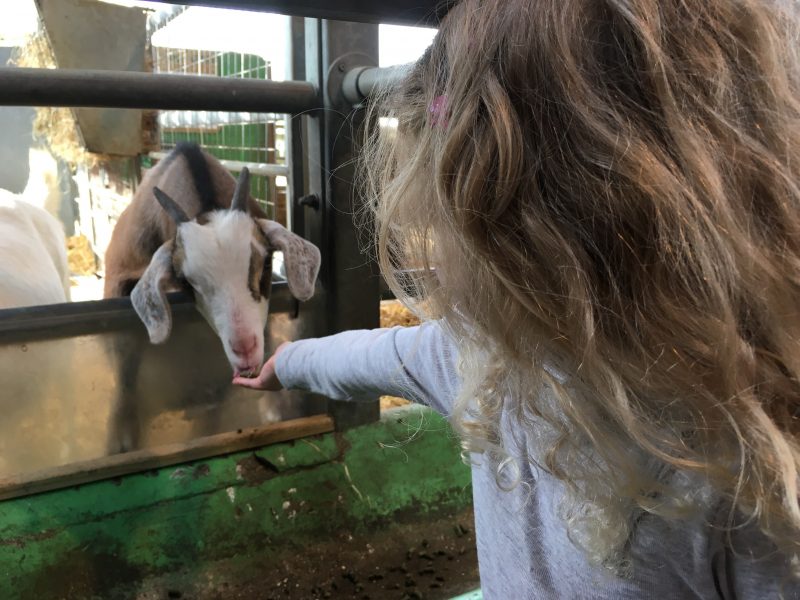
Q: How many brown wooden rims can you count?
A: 1